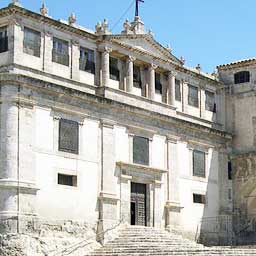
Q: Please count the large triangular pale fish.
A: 0